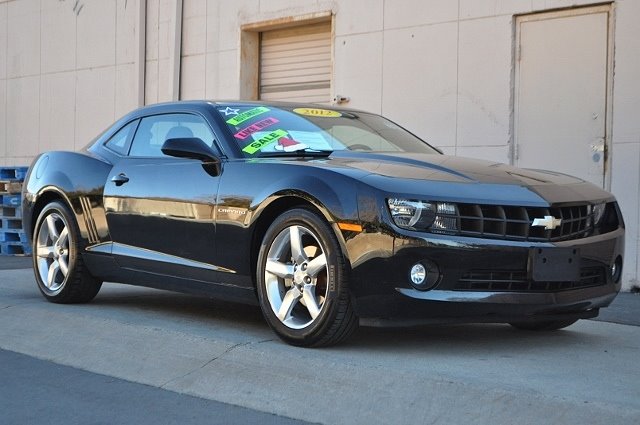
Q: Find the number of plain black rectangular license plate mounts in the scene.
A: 1